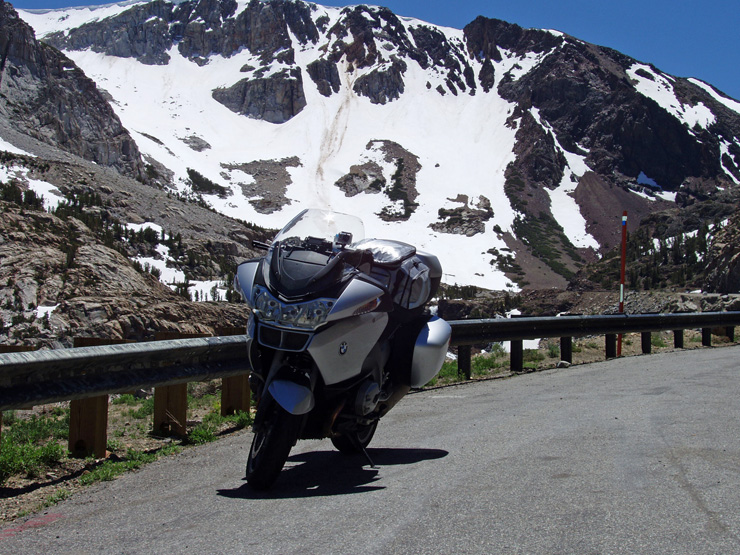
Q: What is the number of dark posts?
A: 8